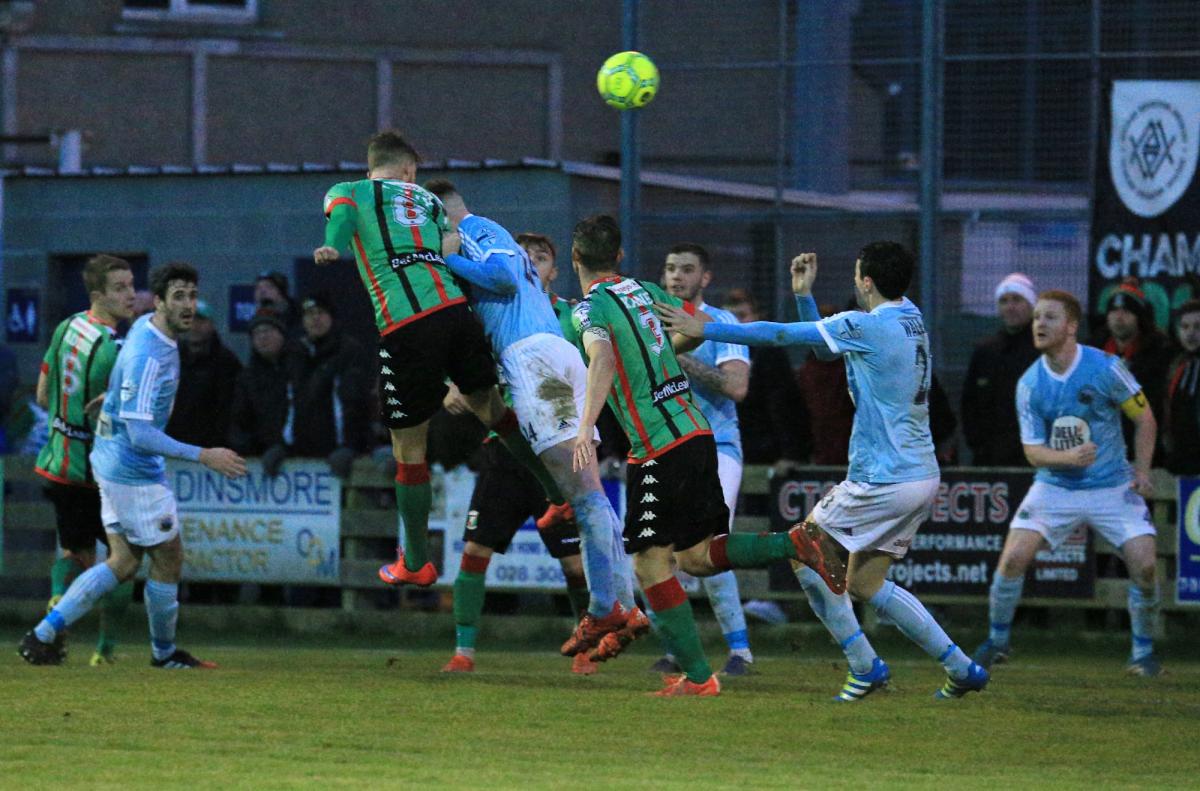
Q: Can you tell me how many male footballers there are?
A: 9